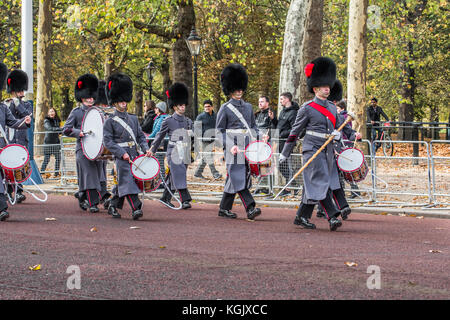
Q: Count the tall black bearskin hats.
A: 9